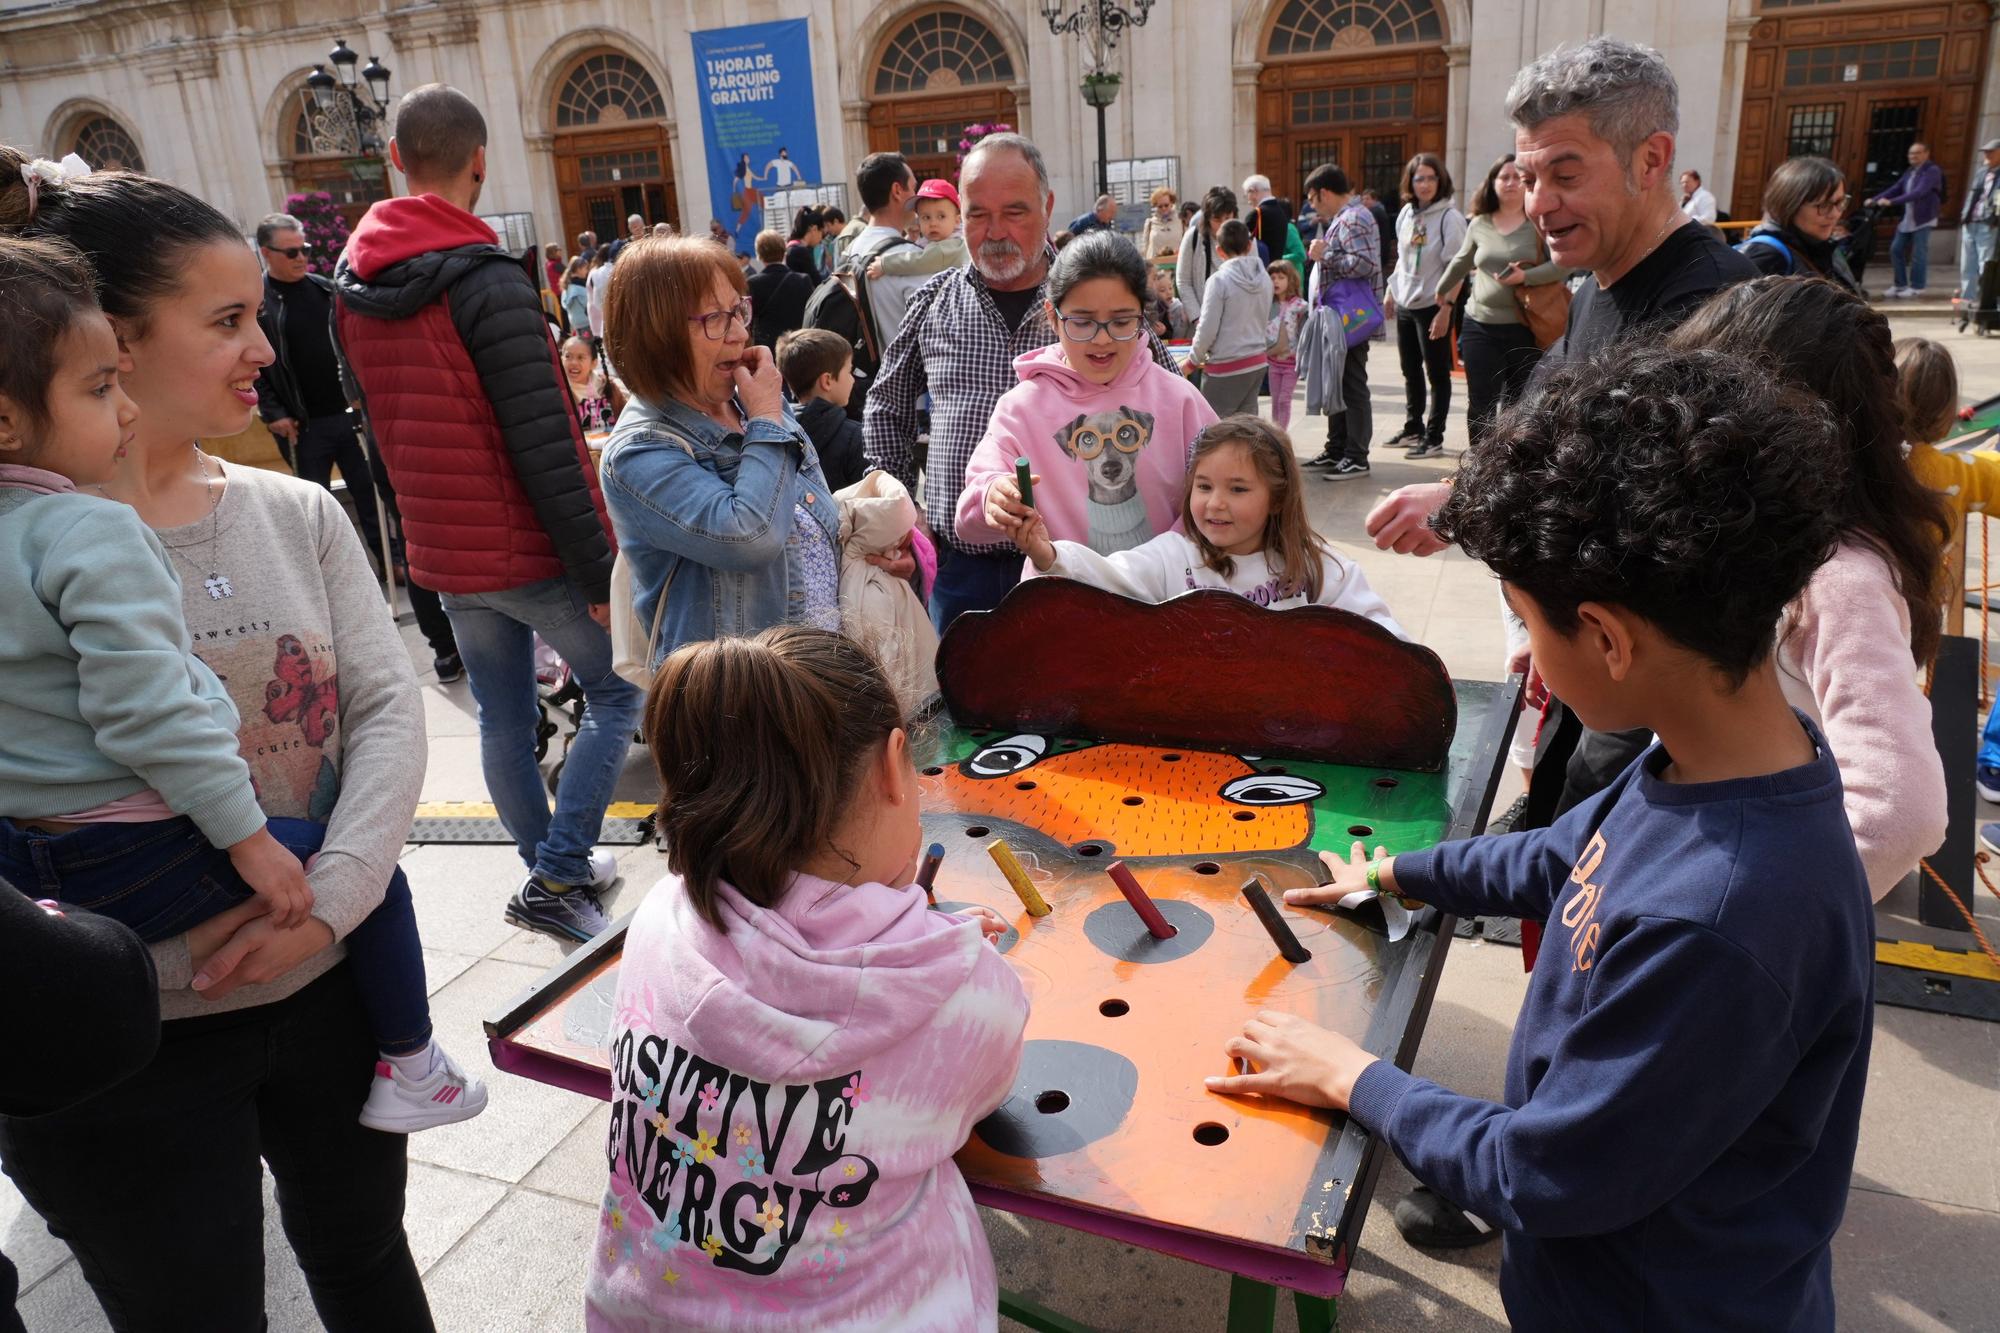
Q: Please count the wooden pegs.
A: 5